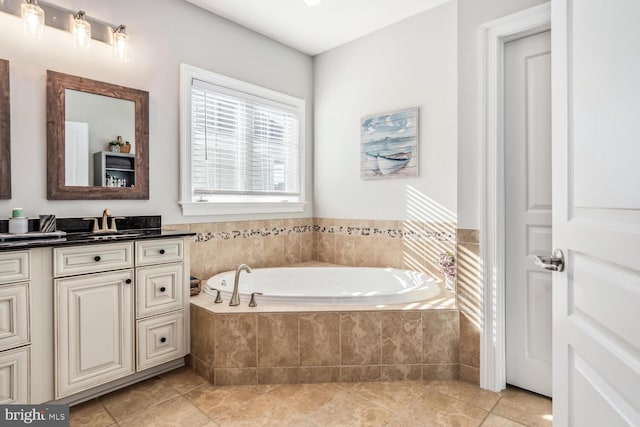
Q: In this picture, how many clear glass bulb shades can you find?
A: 3